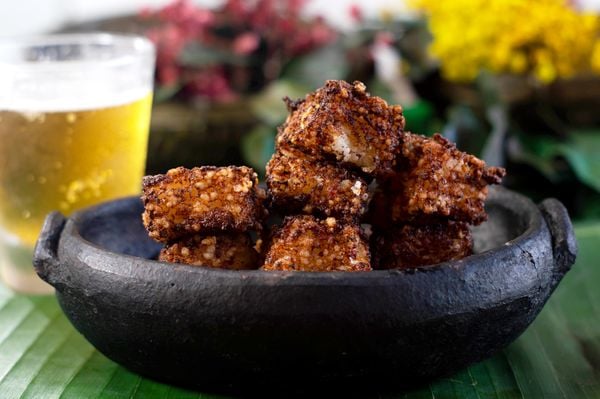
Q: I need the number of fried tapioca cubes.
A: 7